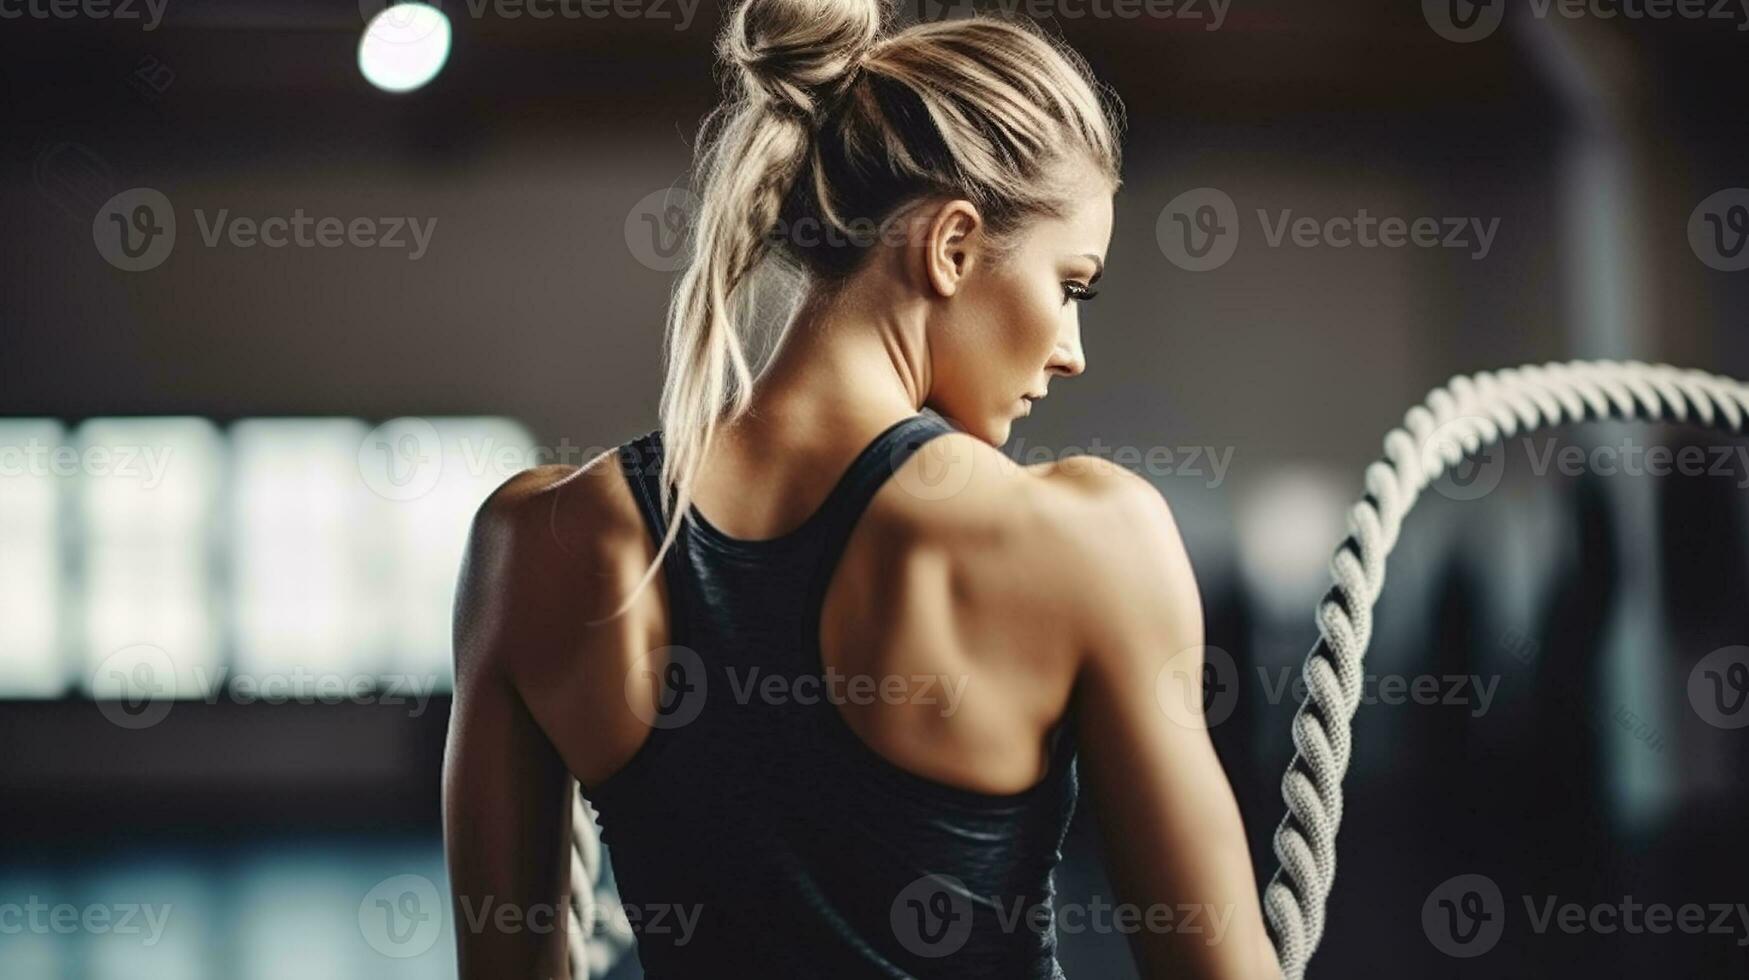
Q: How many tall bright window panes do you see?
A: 4